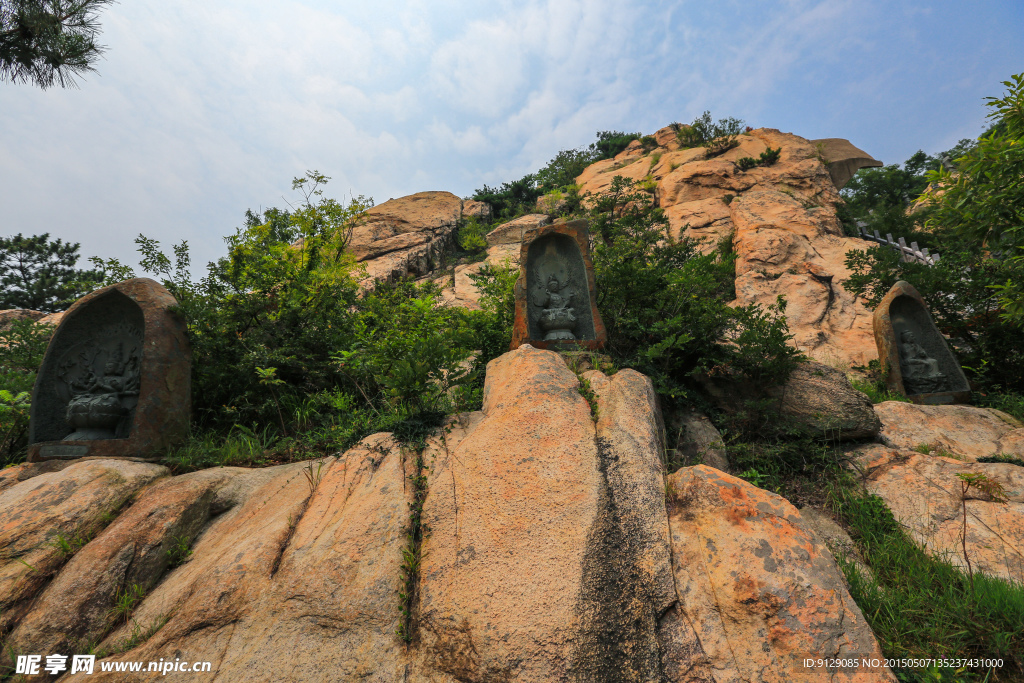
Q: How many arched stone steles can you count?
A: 3